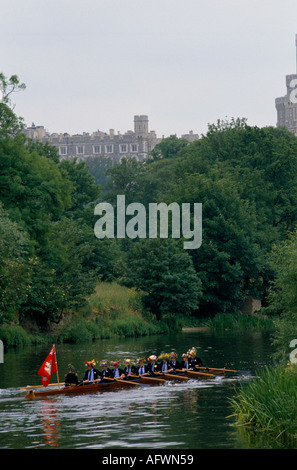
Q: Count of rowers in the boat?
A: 10